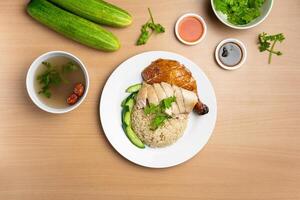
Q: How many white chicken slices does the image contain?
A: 6